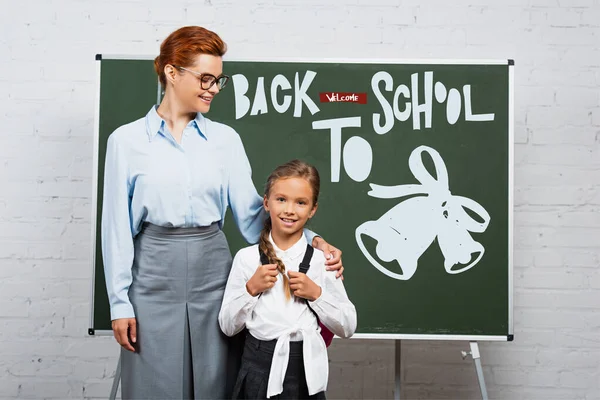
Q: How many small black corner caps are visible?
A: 4